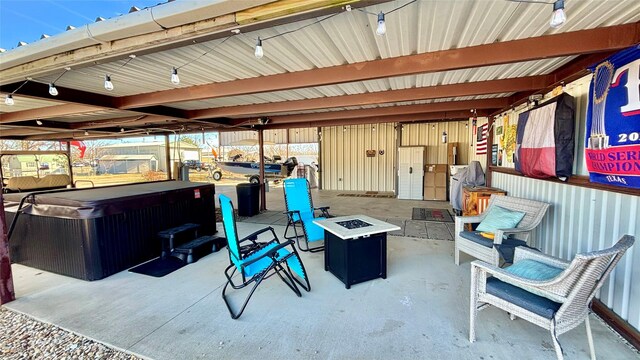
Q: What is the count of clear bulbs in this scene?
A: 7